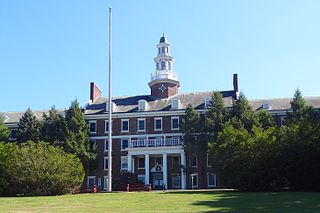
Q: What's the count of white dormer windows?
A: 5